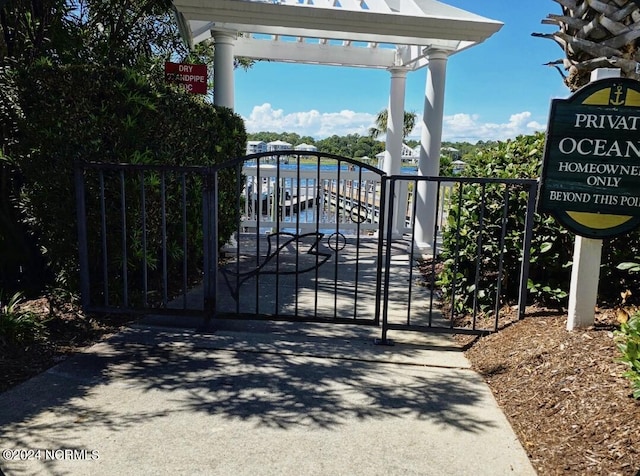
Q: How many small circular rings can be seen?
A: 2